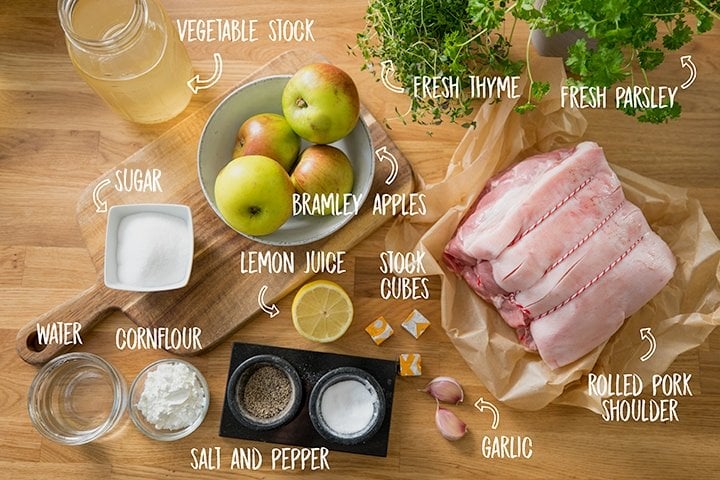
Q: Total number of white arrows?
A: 8